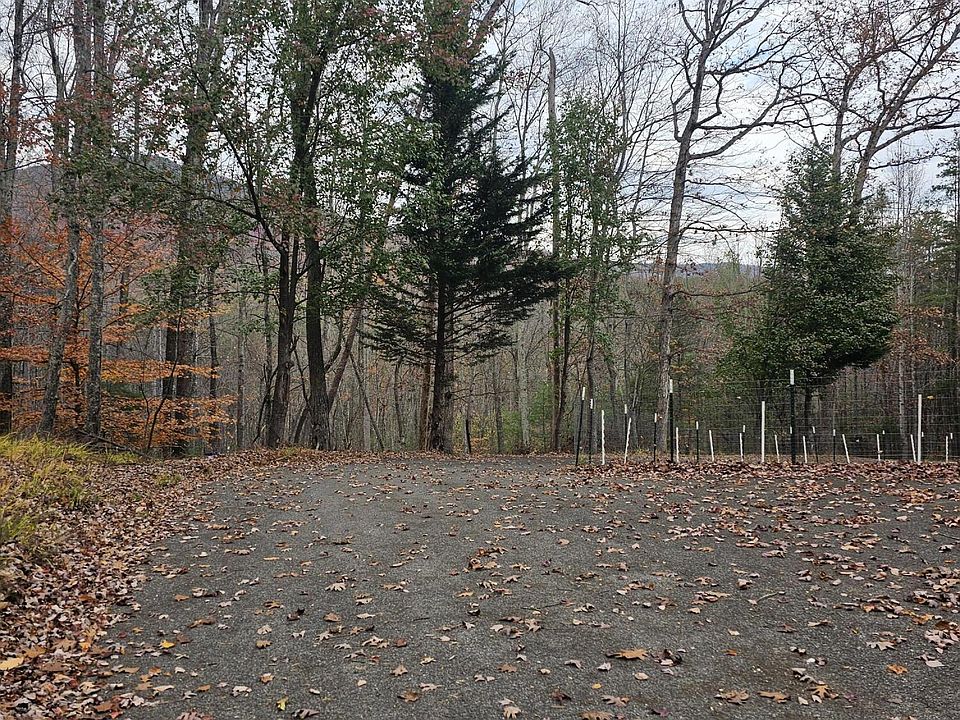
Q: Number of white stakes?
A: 13